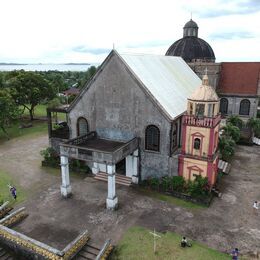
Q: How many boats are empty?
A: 0